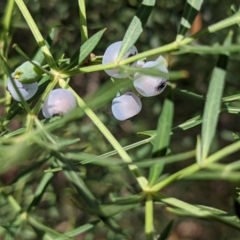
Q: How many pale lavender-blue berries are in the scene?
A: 5